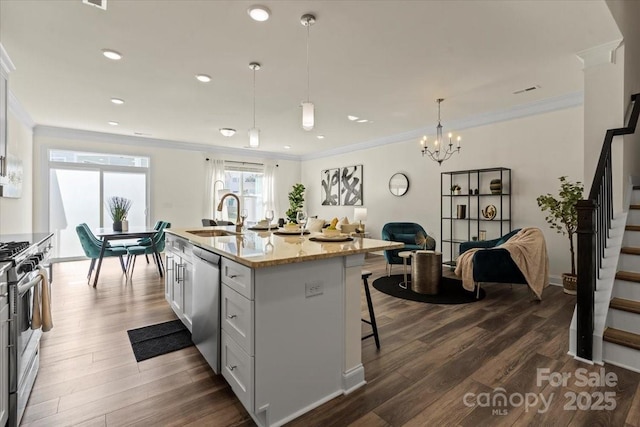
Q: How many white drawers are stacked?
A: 3